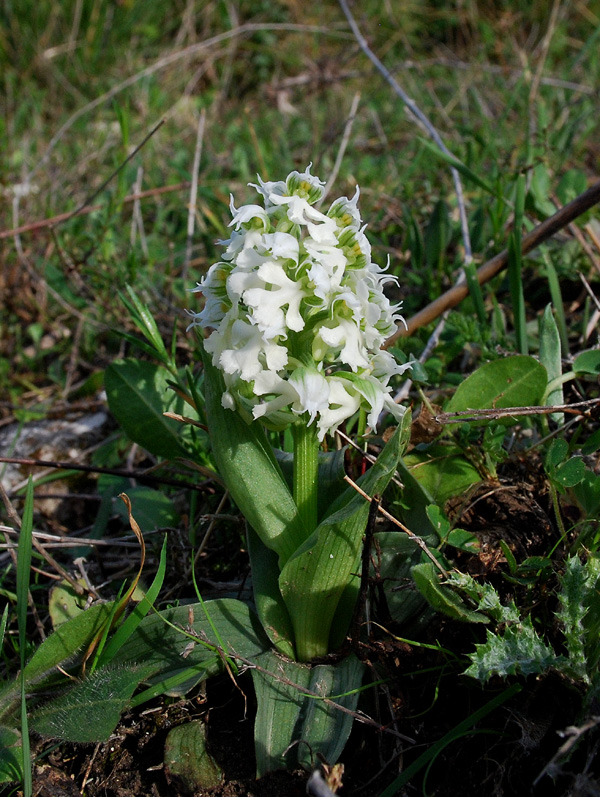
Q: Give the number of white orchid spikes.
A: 1